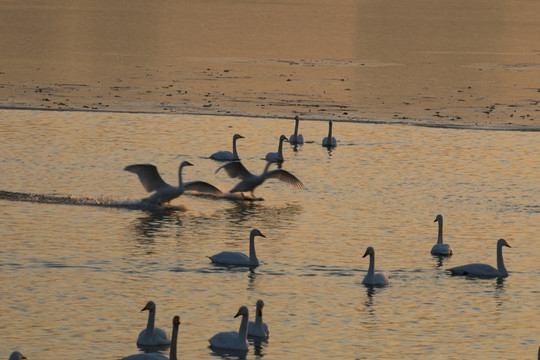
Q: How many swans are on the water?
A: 15